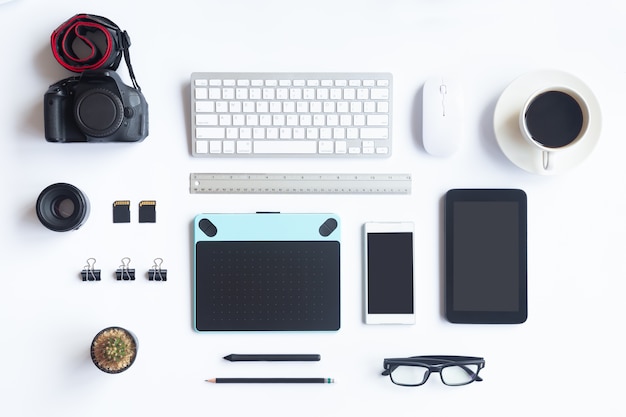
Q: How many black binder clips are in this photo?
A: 3